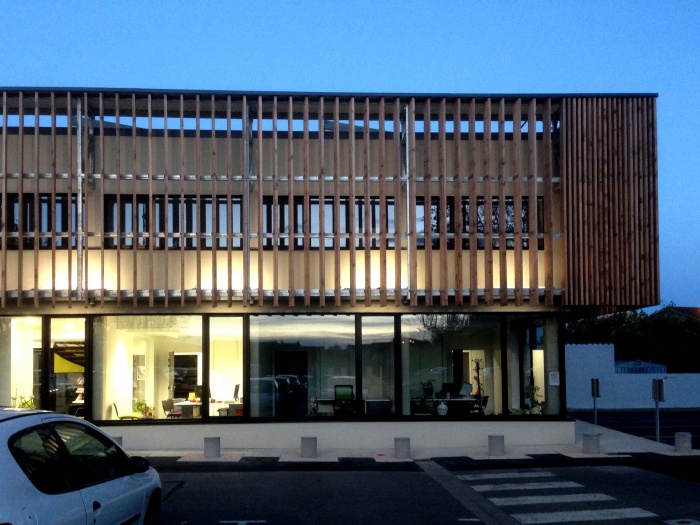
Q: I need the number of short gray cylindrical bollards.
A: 7